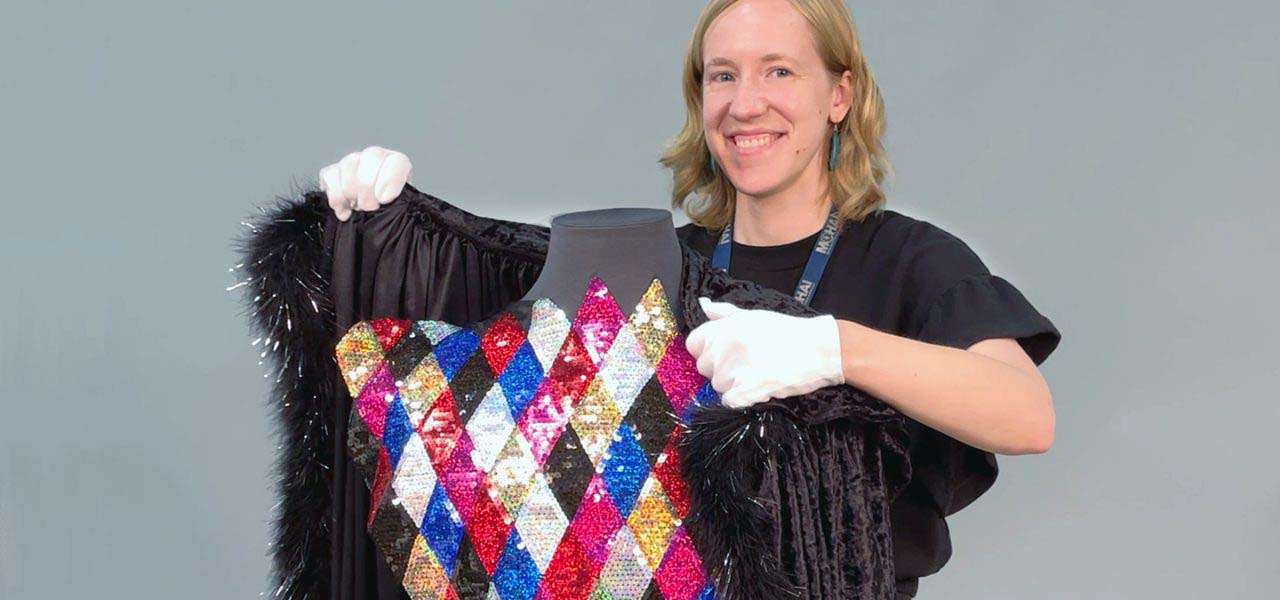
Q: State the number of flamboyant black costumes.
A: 1